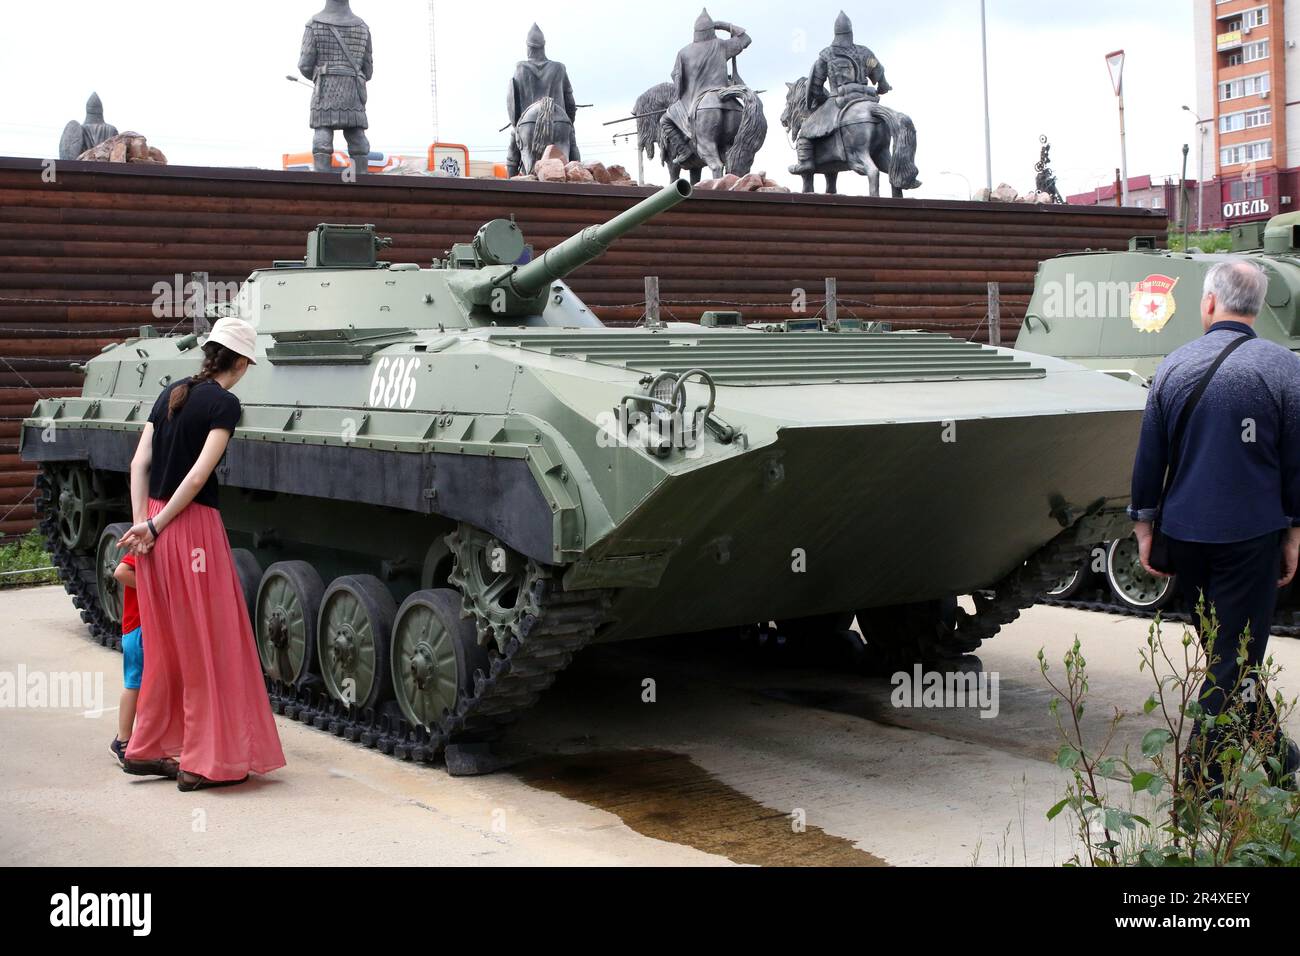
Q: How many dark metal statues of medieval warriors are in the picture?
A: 5